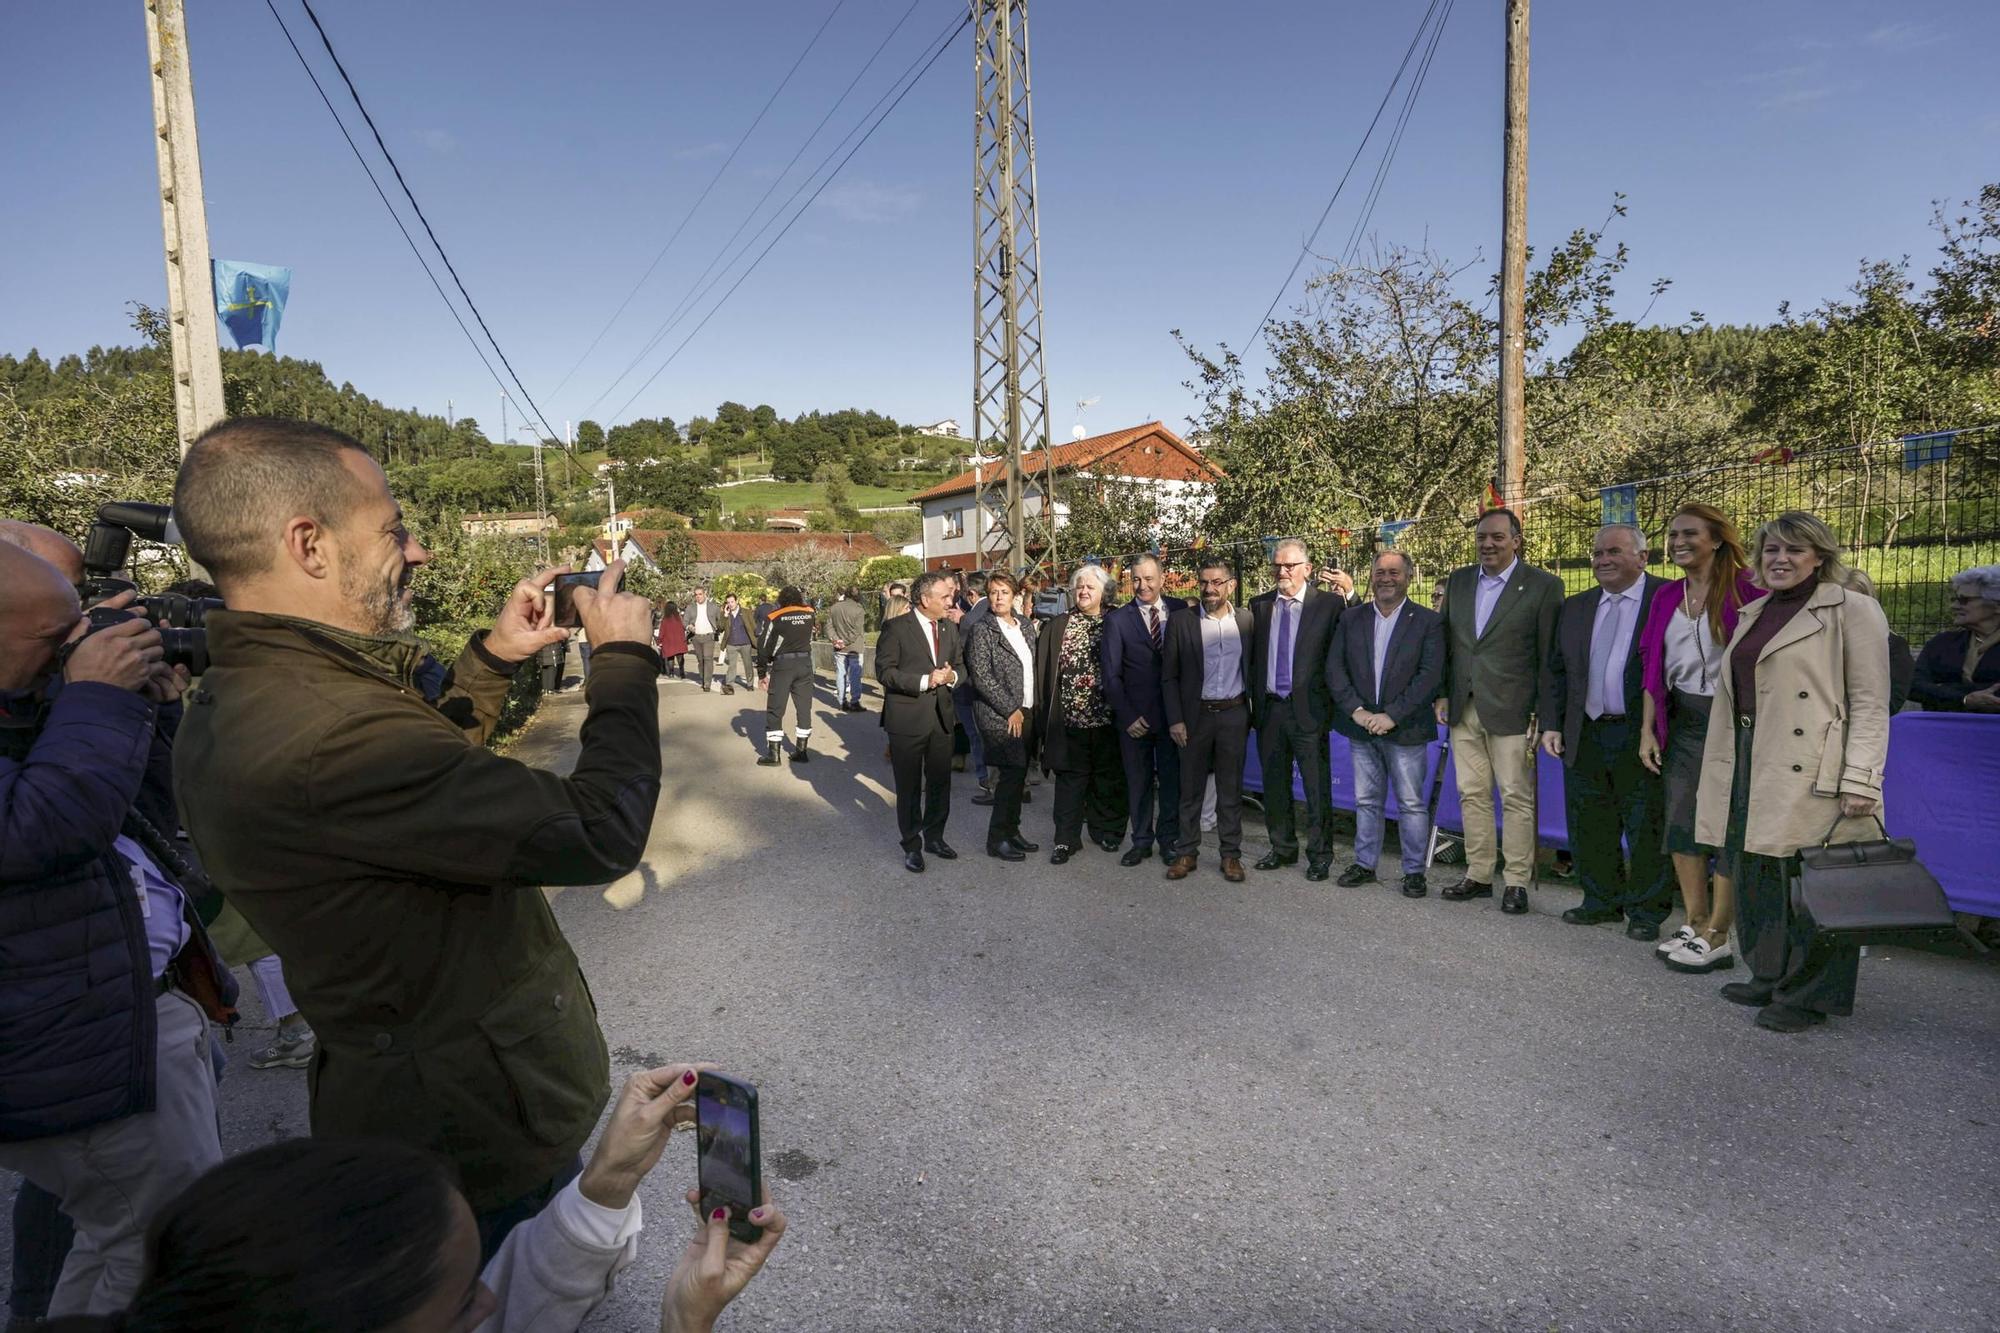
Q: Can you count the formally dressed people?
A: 11